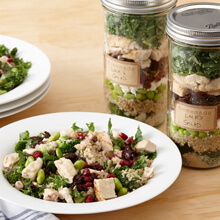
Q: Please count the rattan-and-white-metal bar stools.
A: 0